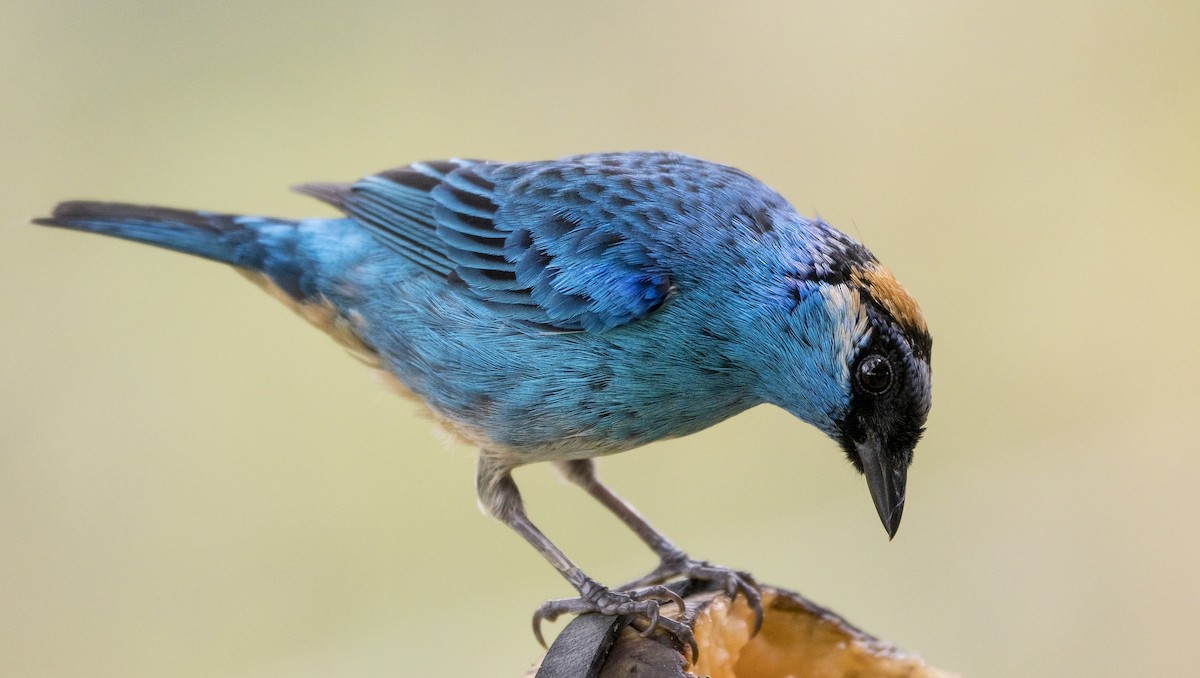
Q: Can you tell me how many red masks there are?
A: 0